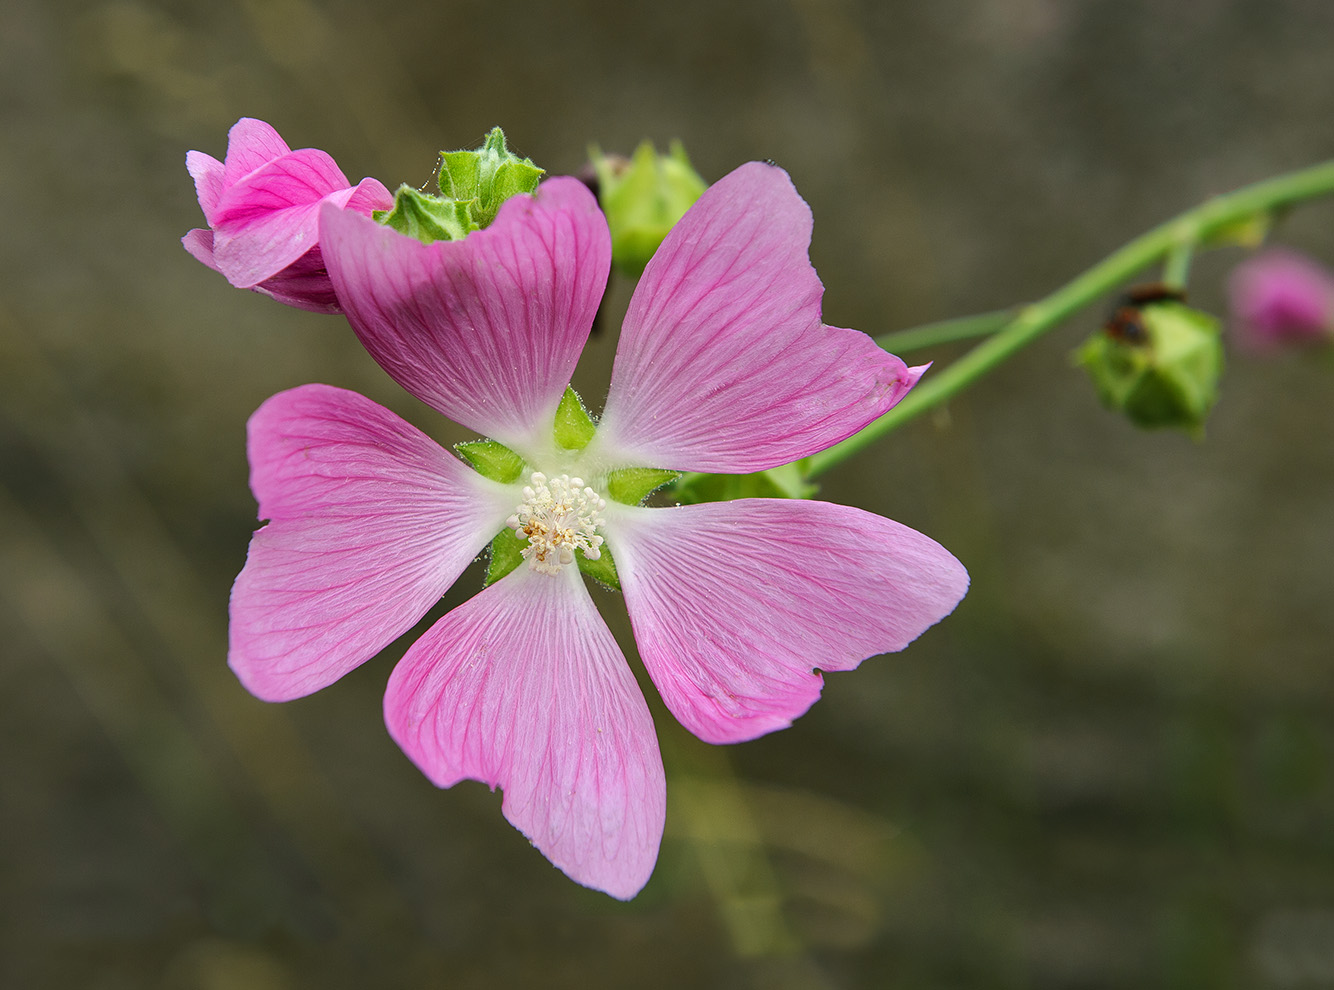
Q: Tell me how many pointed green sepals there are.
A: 5